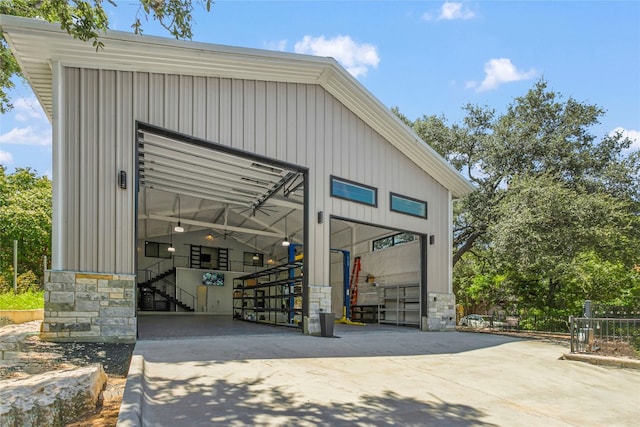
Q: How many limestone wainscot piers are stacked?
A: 3